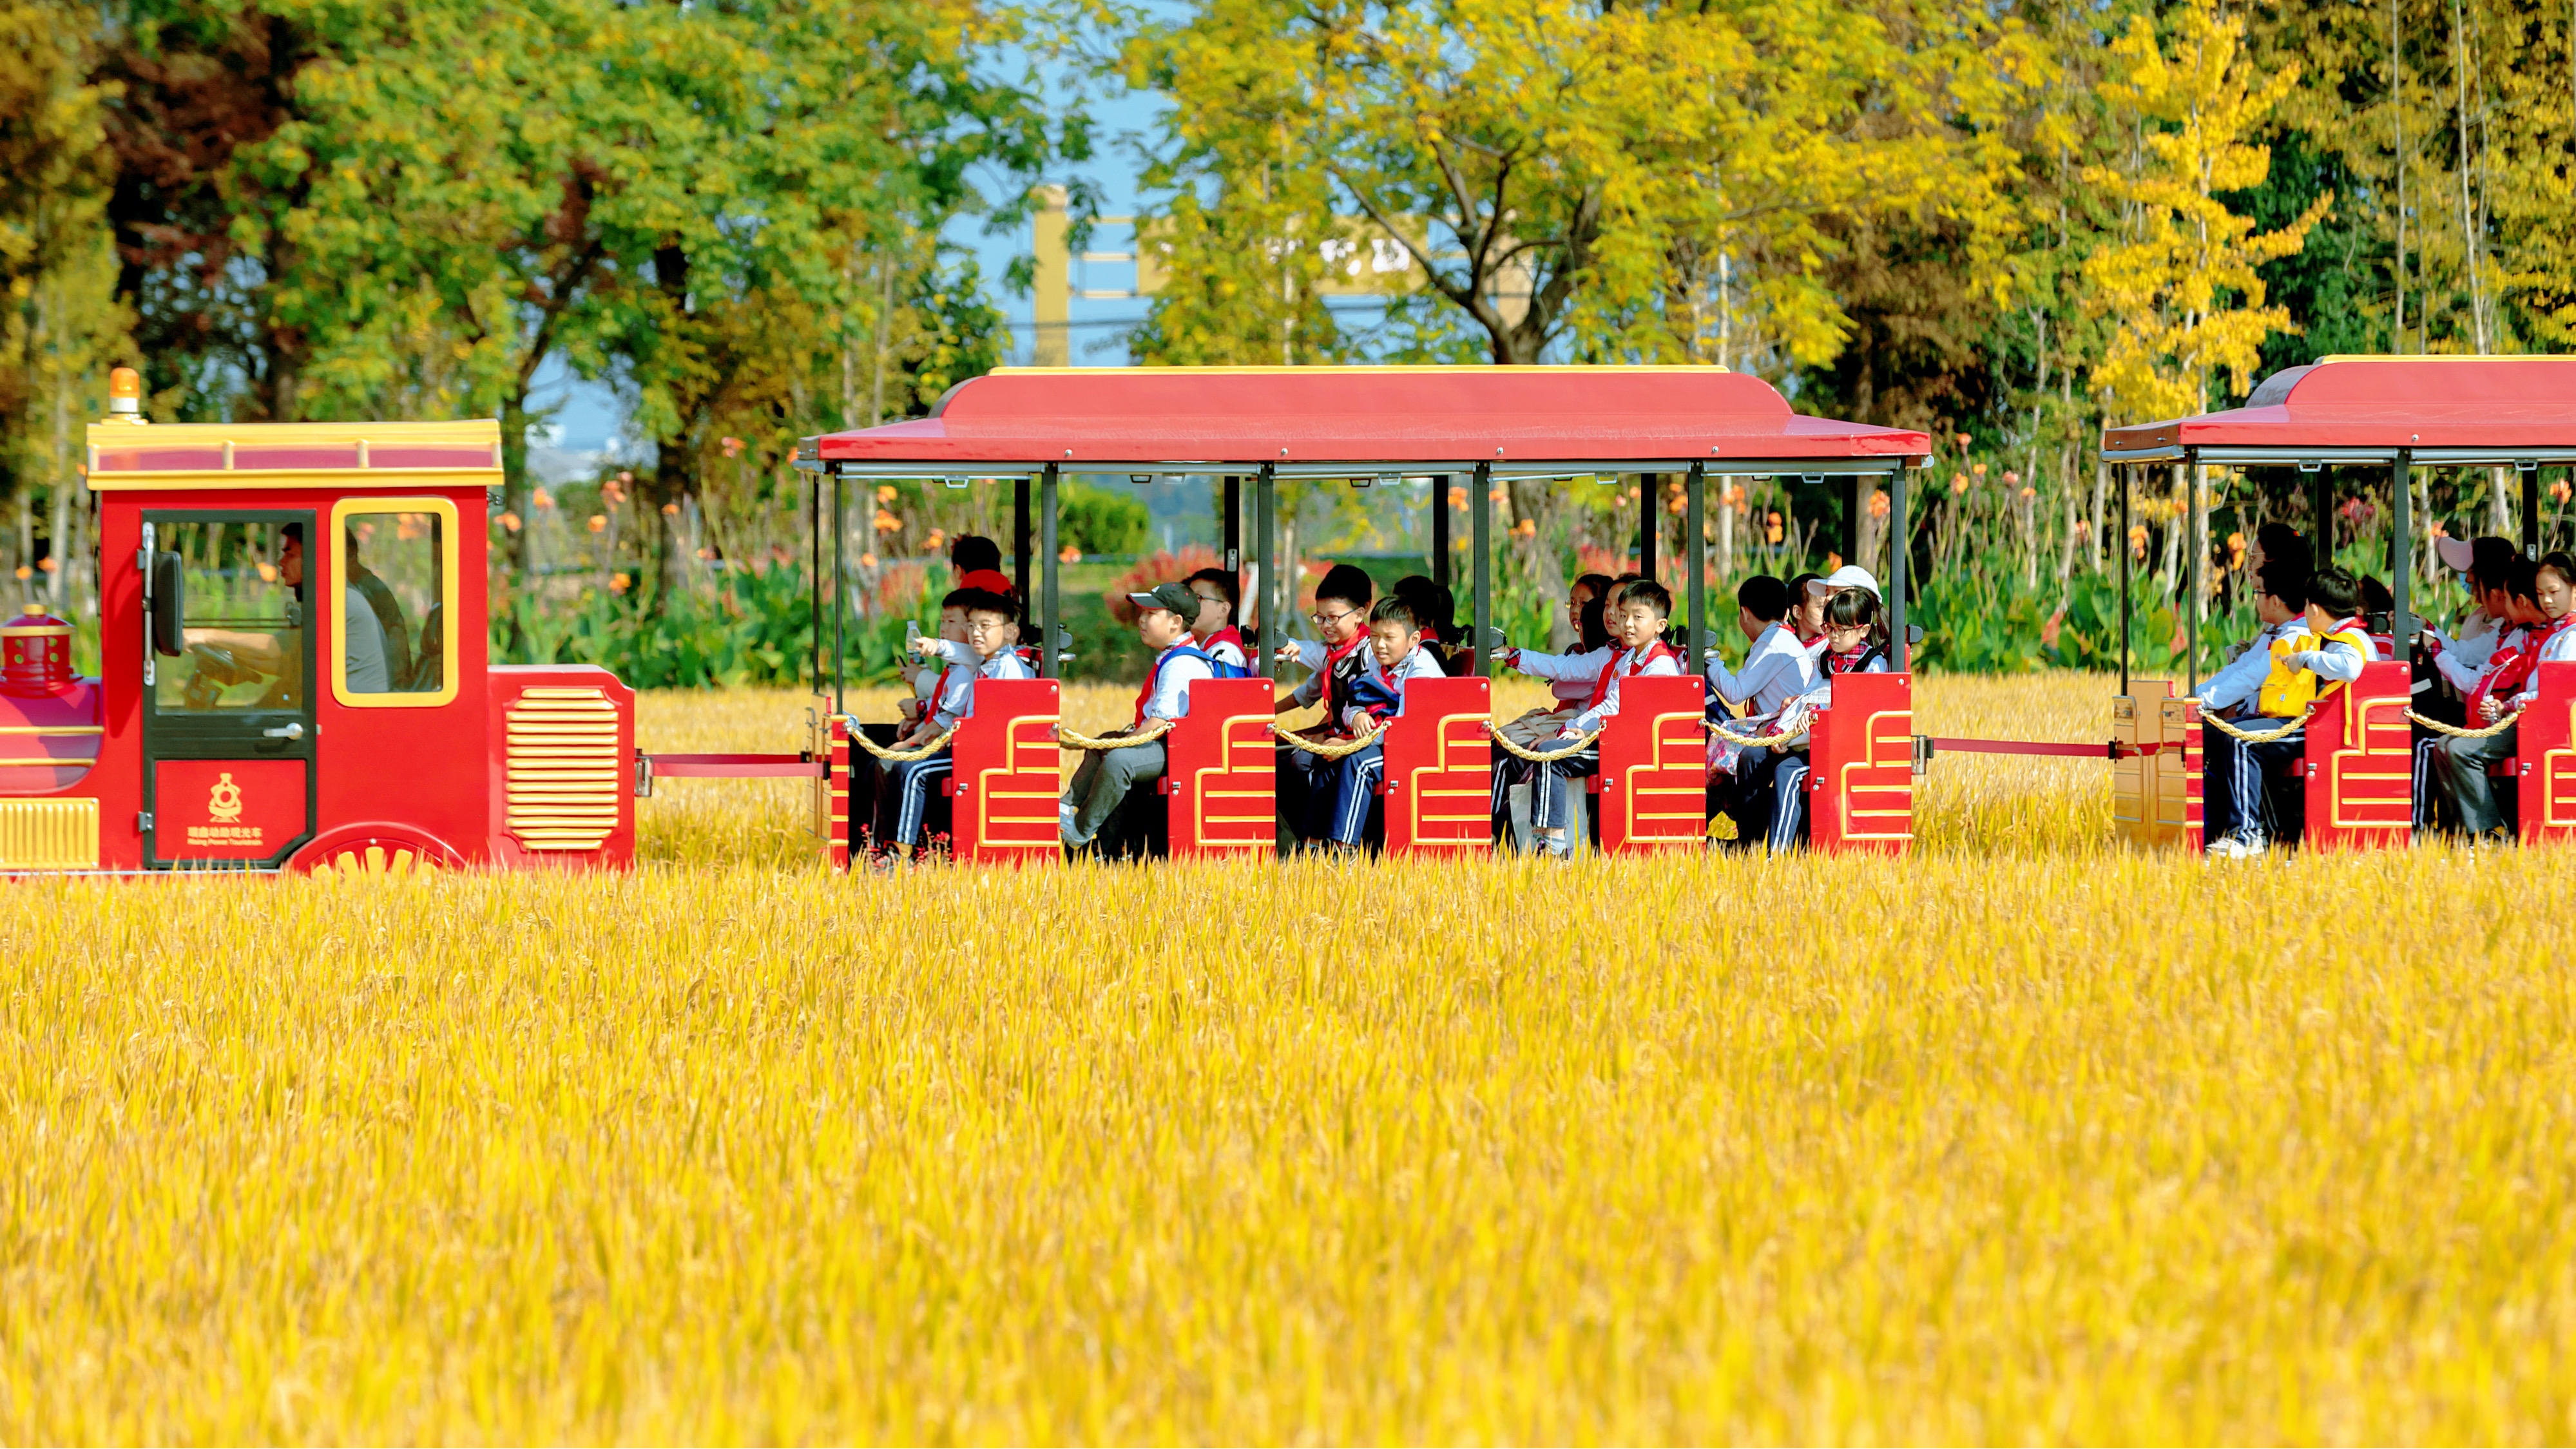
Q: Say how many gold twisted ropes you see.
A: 7